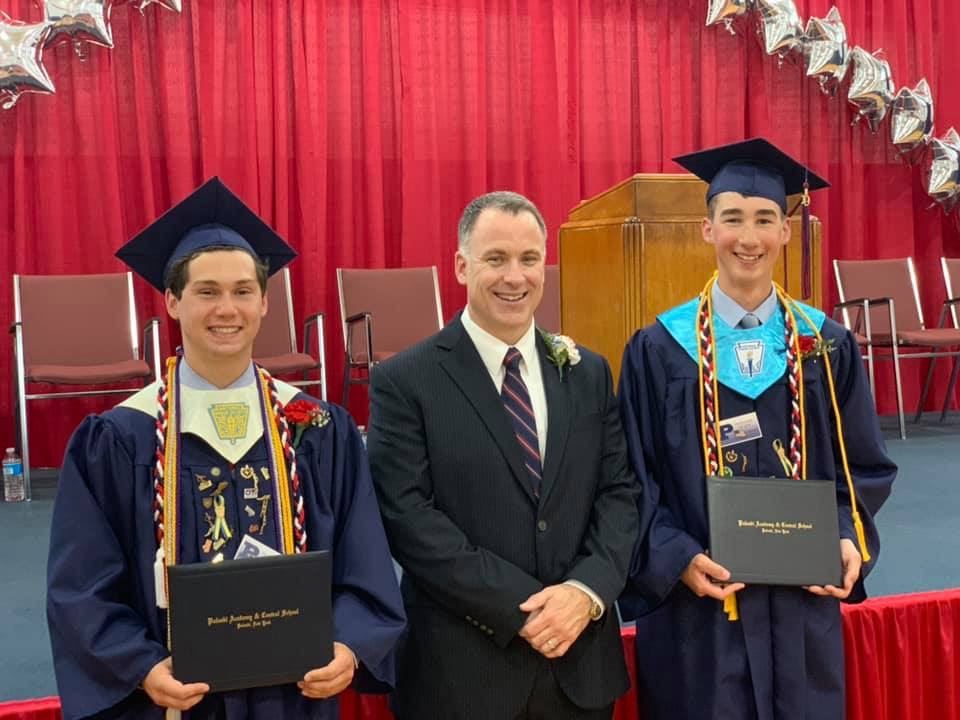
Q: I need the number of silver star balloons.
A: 9